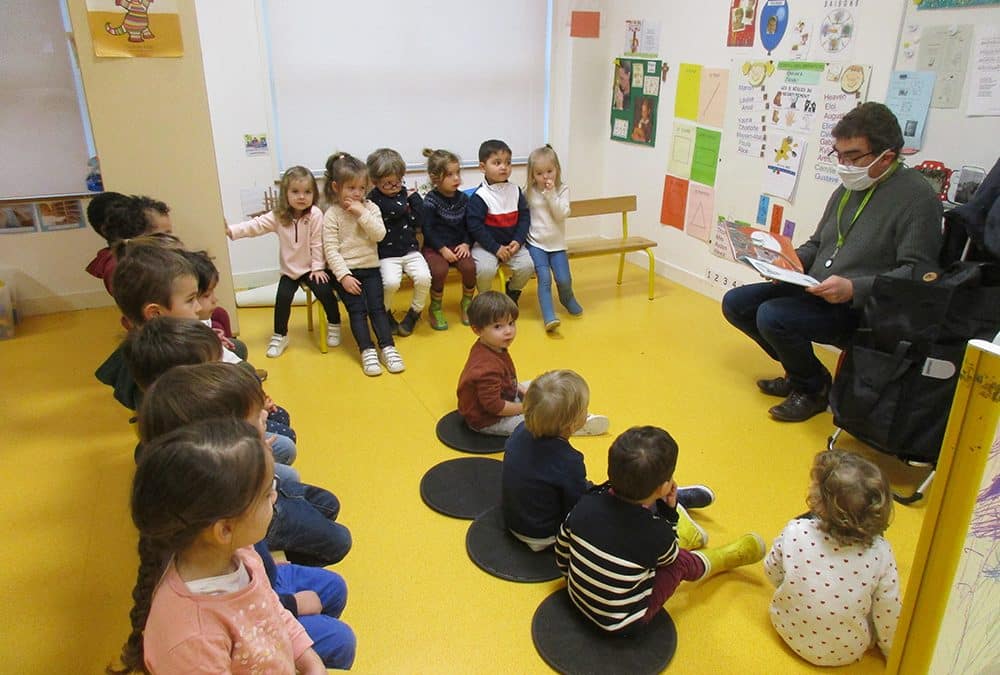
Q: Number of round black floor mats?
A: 4